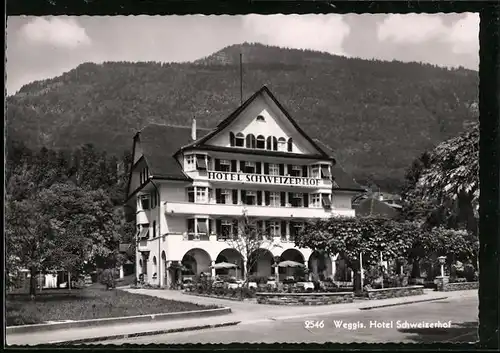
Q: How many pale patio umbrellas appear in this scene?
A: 2